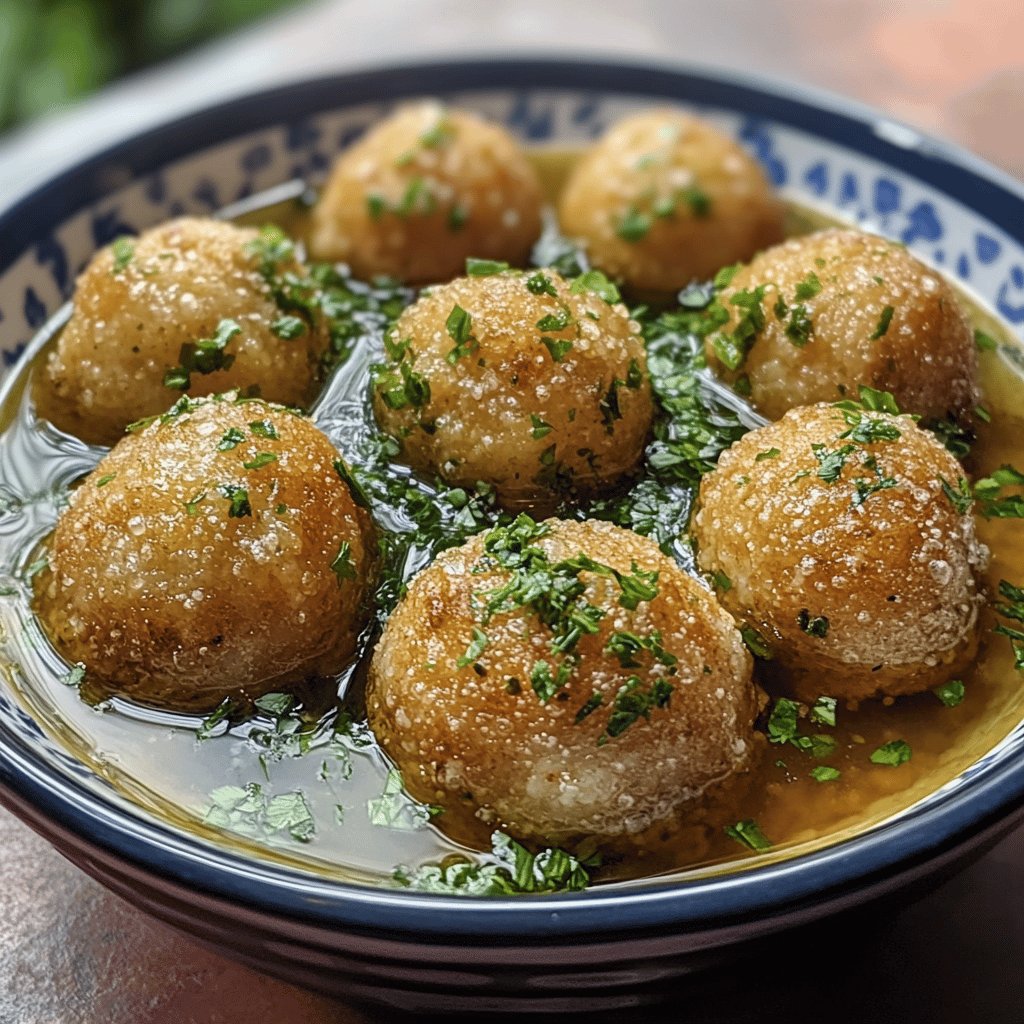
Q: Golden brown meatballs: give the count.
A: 8